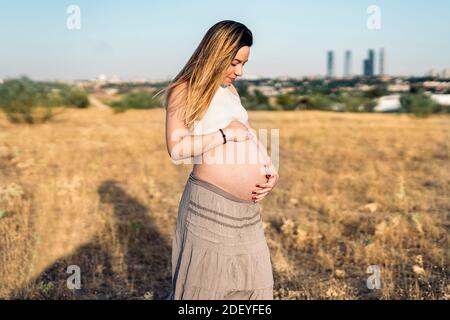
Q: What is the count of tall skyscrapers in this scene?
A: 4